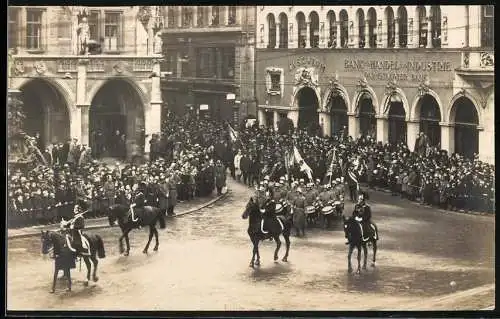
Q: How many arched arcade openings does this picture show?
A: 8